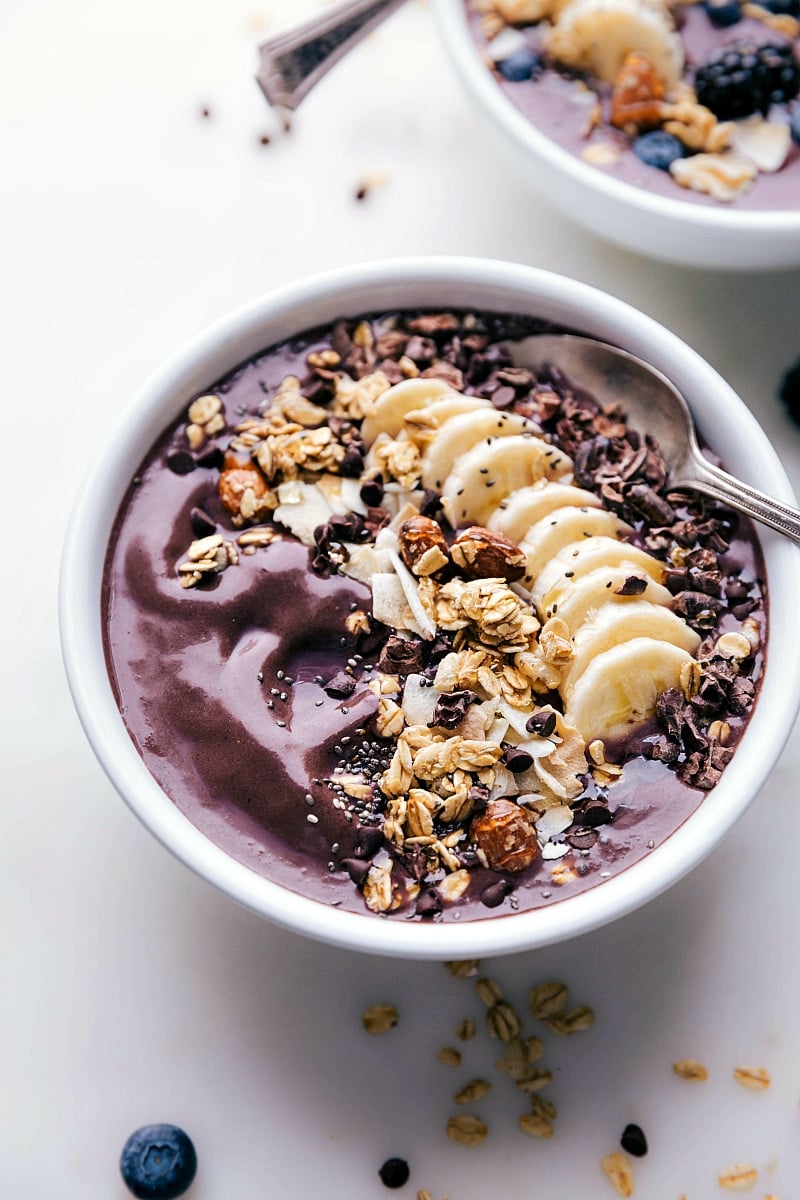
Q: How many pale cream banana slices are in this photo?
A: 11